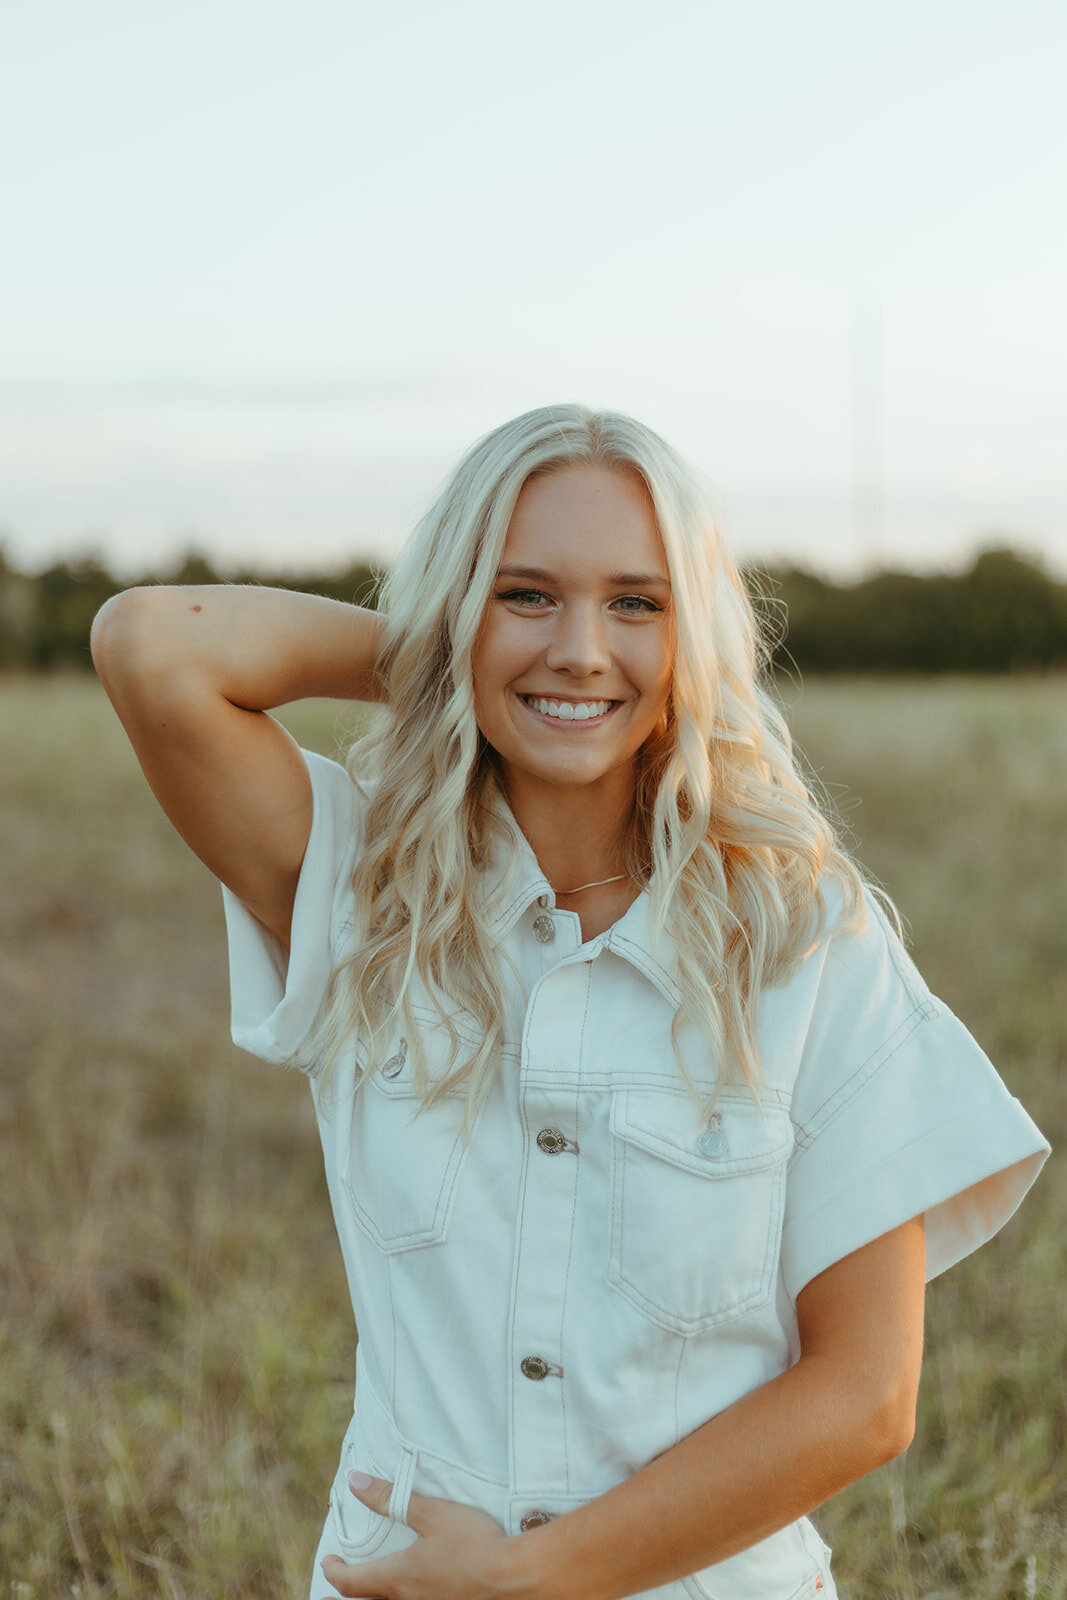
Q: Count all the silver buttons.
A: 6